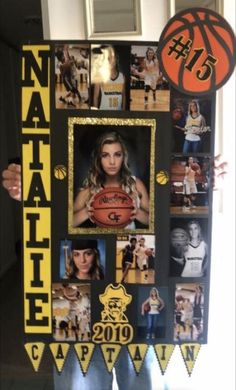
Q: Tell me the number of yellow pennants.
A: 7